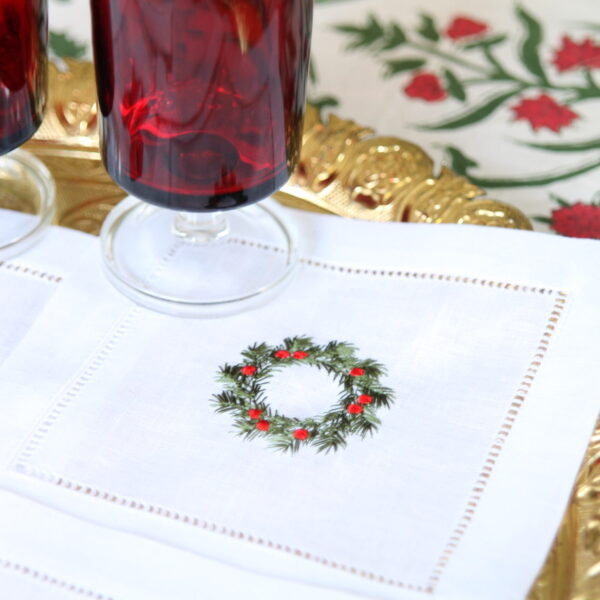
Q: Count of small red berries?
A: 9